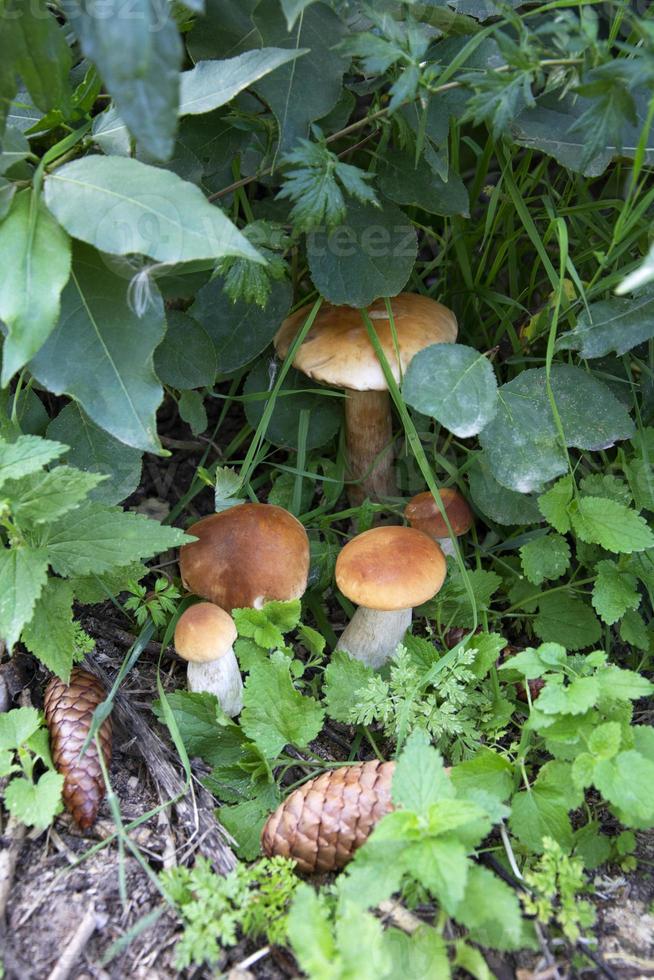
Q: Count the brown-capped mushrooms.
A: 5